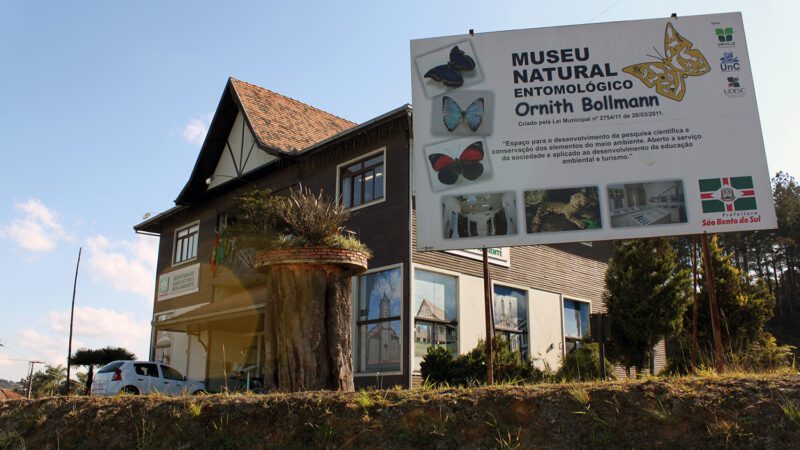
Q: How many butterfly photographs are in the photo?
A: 3